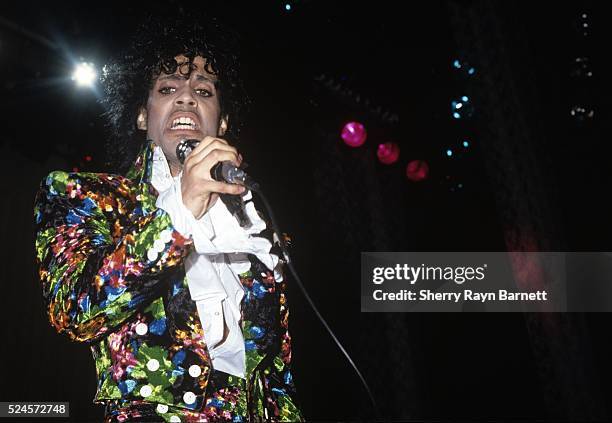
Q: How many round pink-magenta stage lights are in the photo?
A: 3